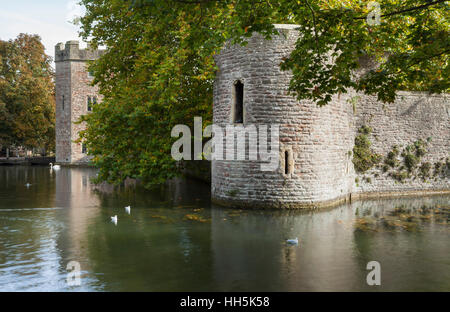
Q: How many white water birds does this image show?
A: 5